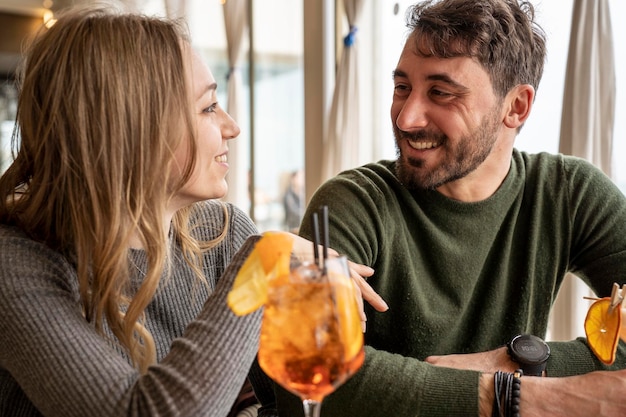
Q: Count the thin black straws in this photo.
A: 2